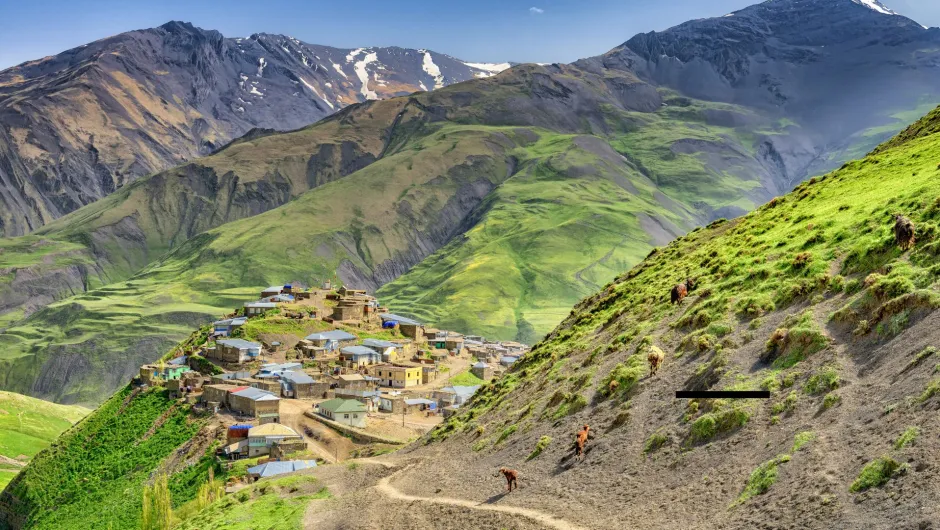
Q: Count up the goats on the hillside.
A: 5